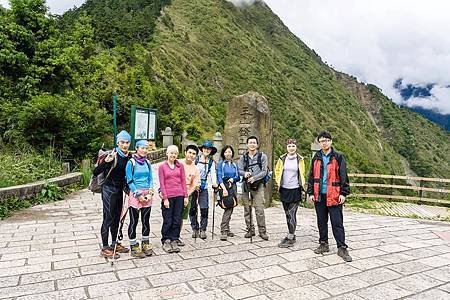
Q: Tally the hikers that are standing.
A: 9